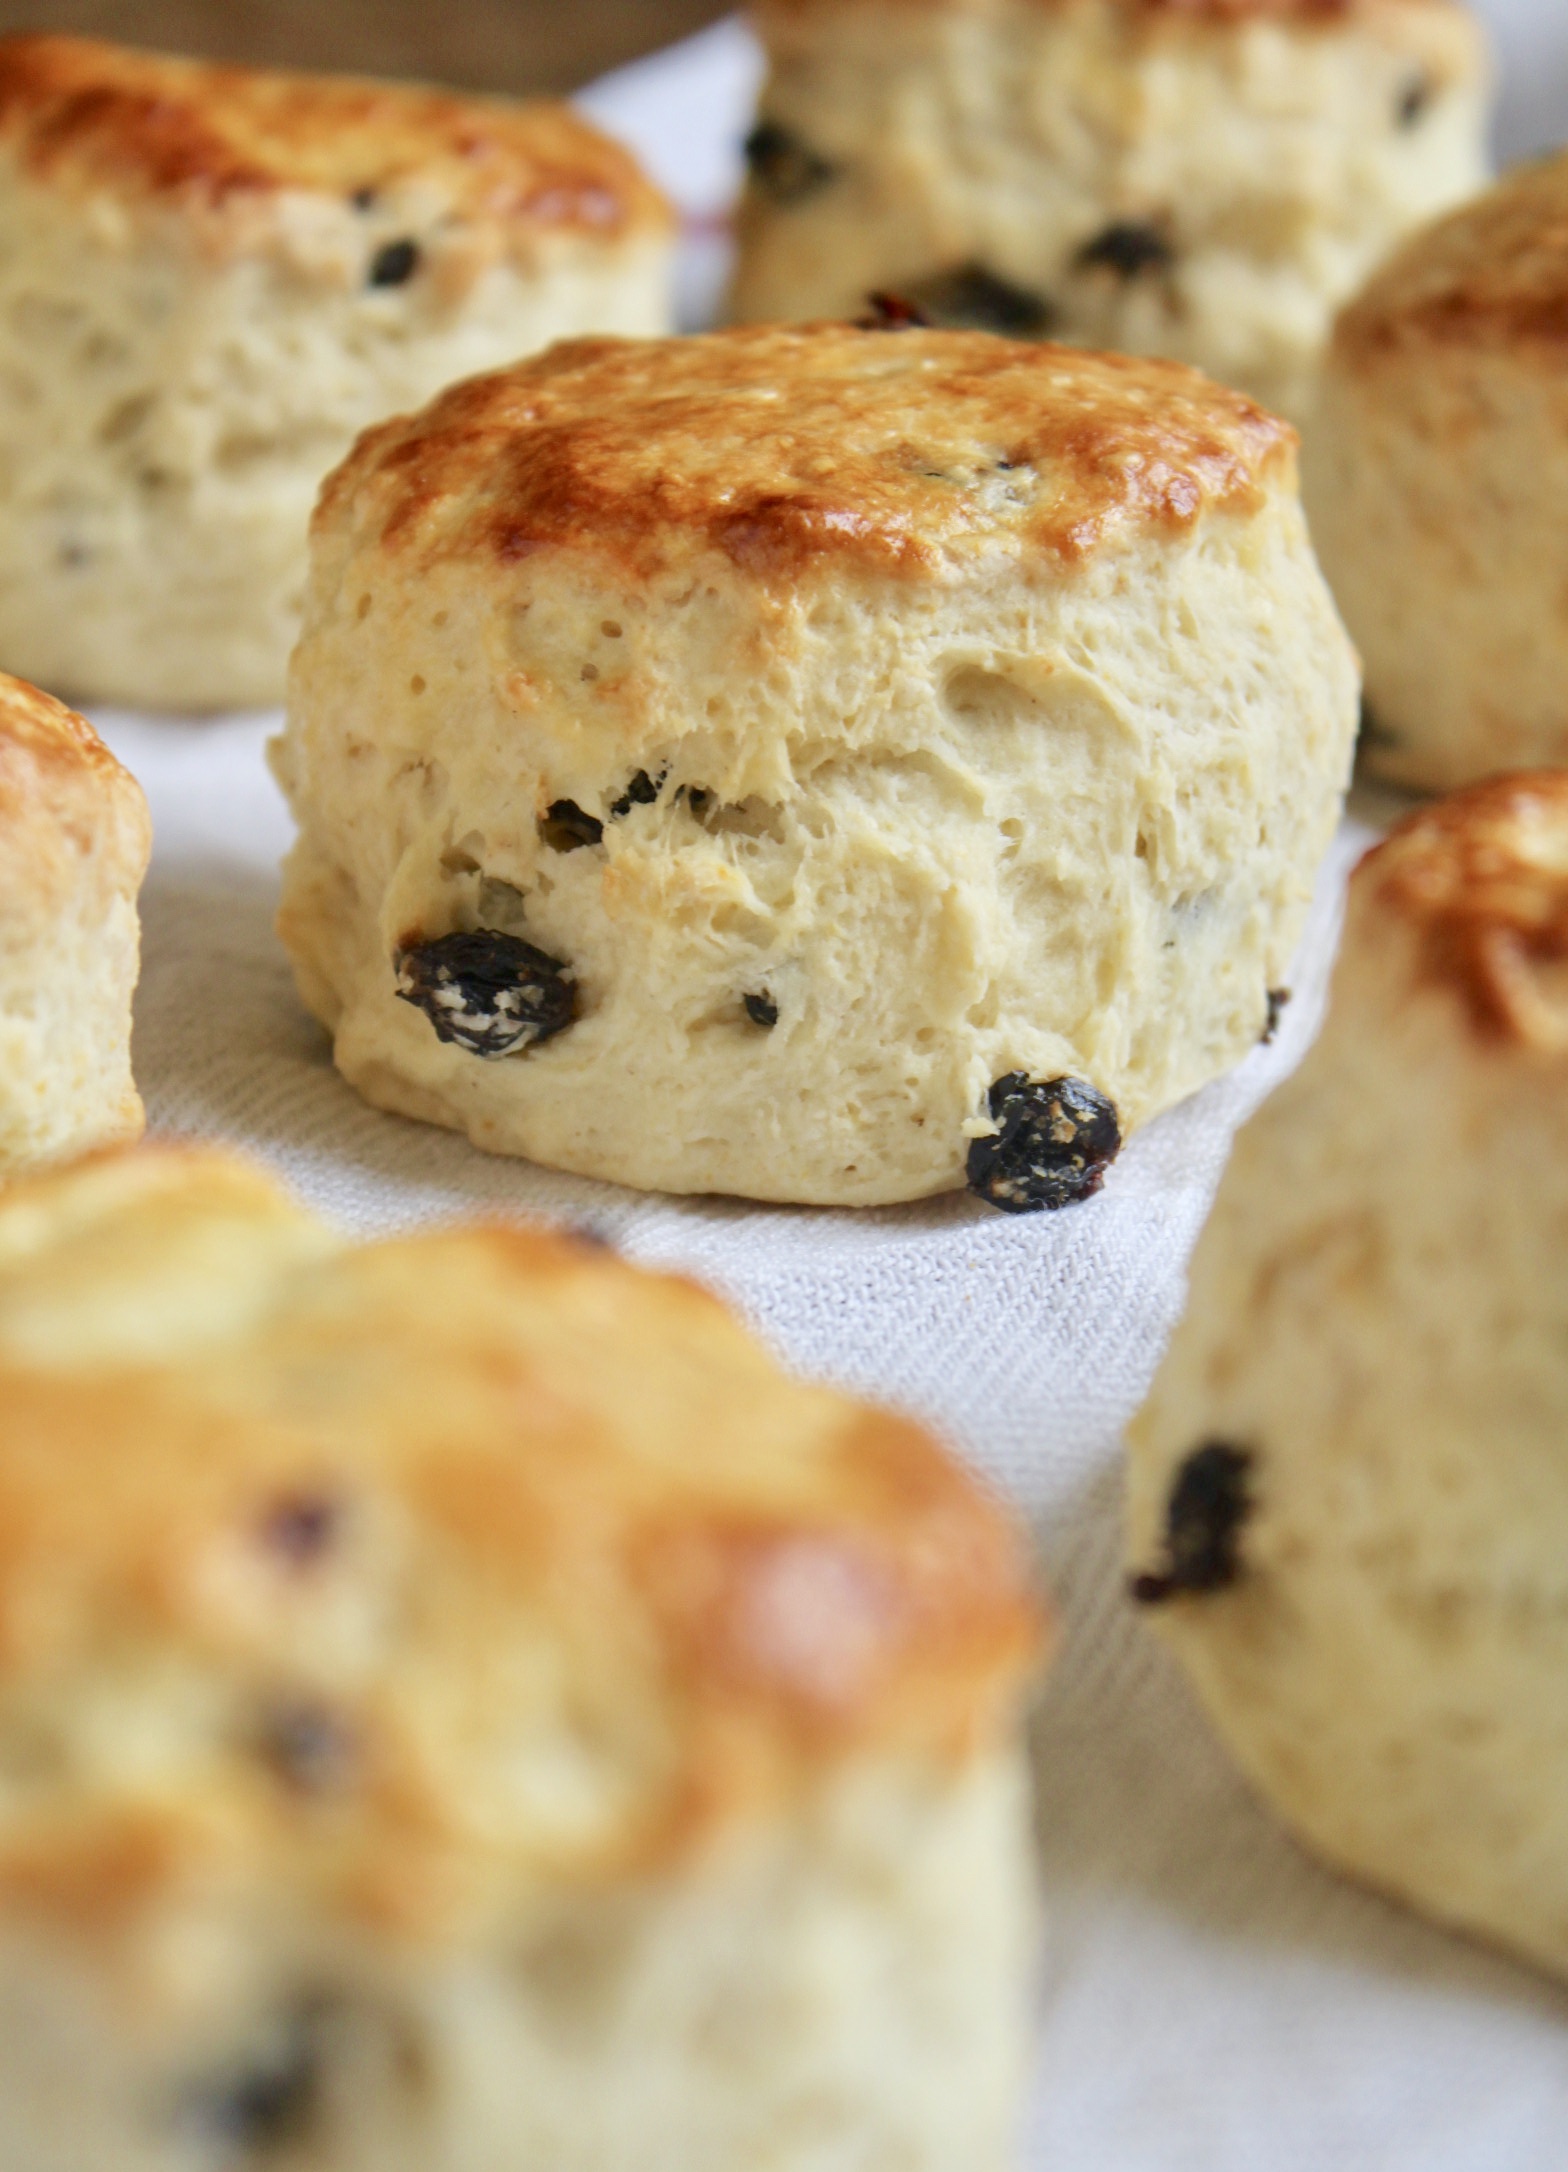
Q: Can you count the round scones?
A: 7